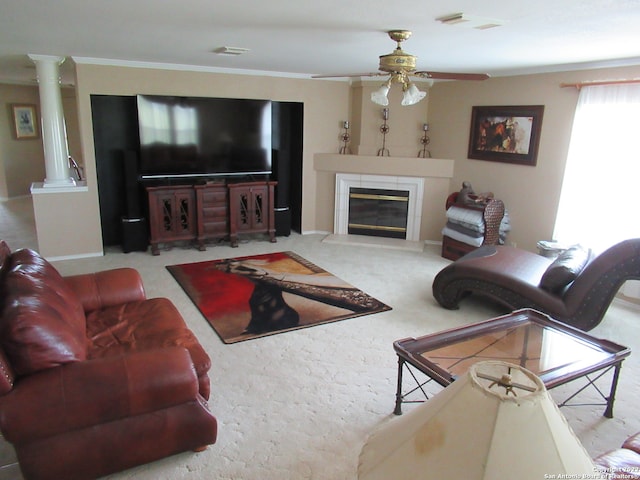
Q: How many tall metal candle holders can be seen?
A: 3